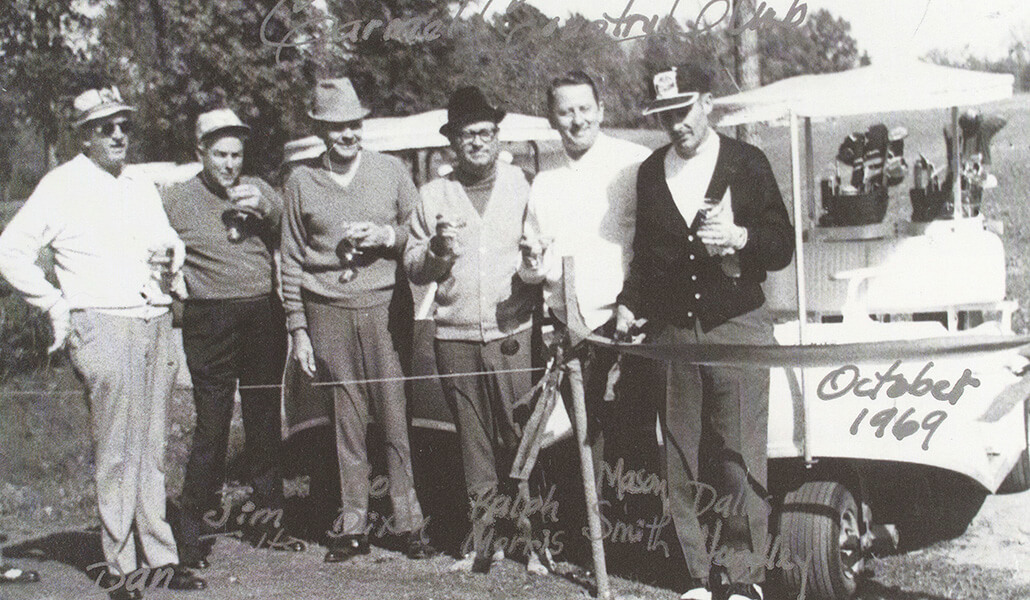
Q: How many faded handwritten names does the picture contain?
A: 6